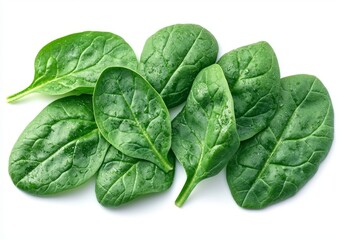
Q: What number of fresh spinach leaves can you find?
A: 8